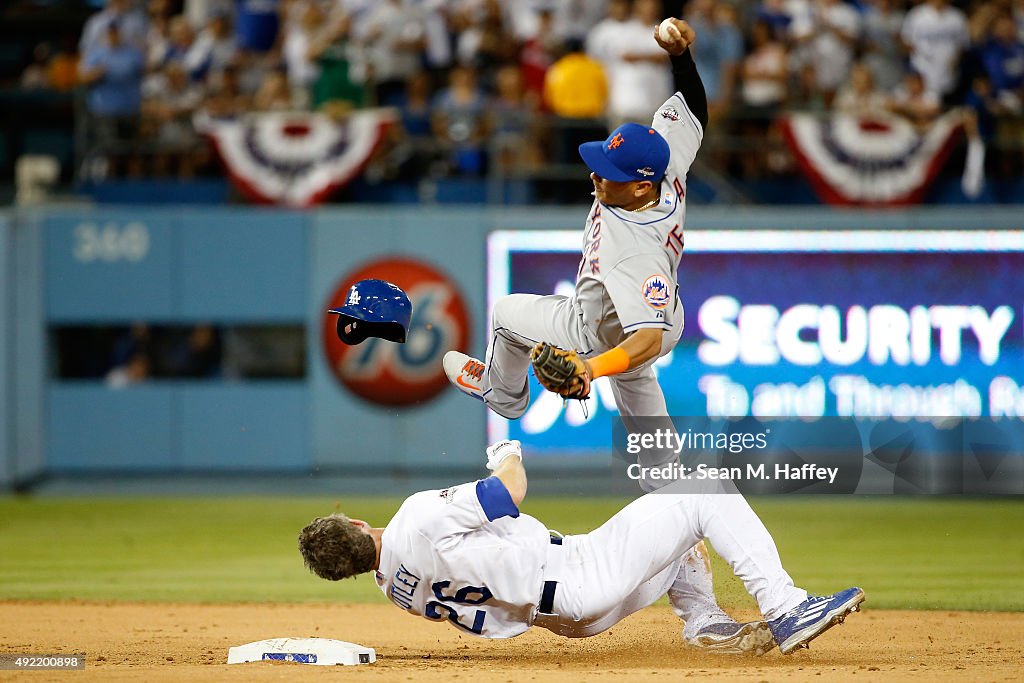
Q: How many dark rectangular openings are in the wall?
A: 1